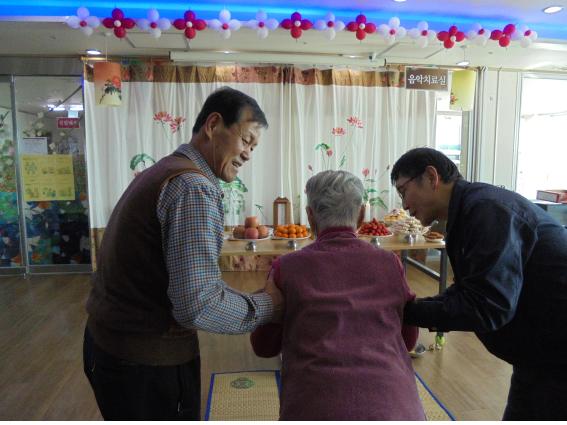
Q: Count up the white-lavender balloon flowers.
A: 9